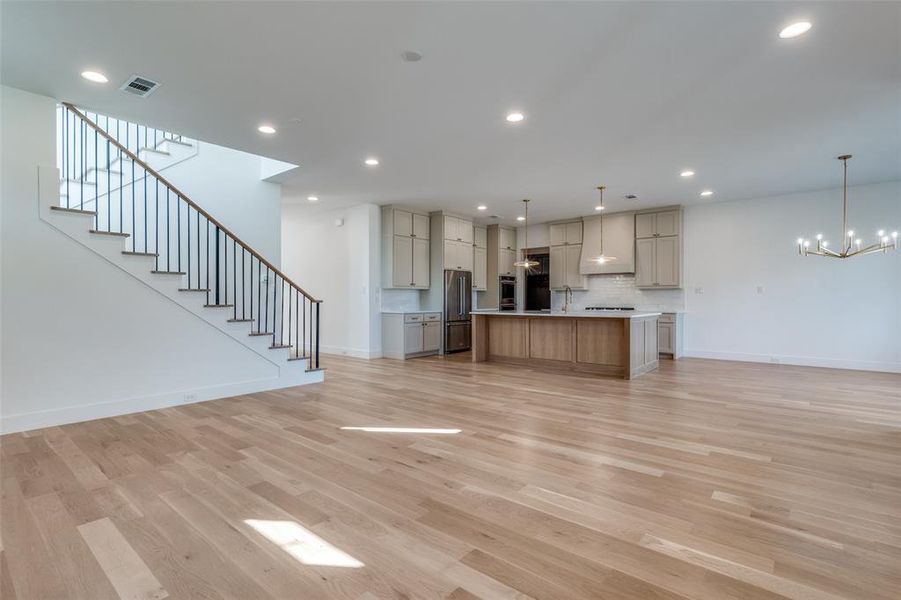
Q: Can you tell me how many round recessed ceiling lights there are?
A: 11